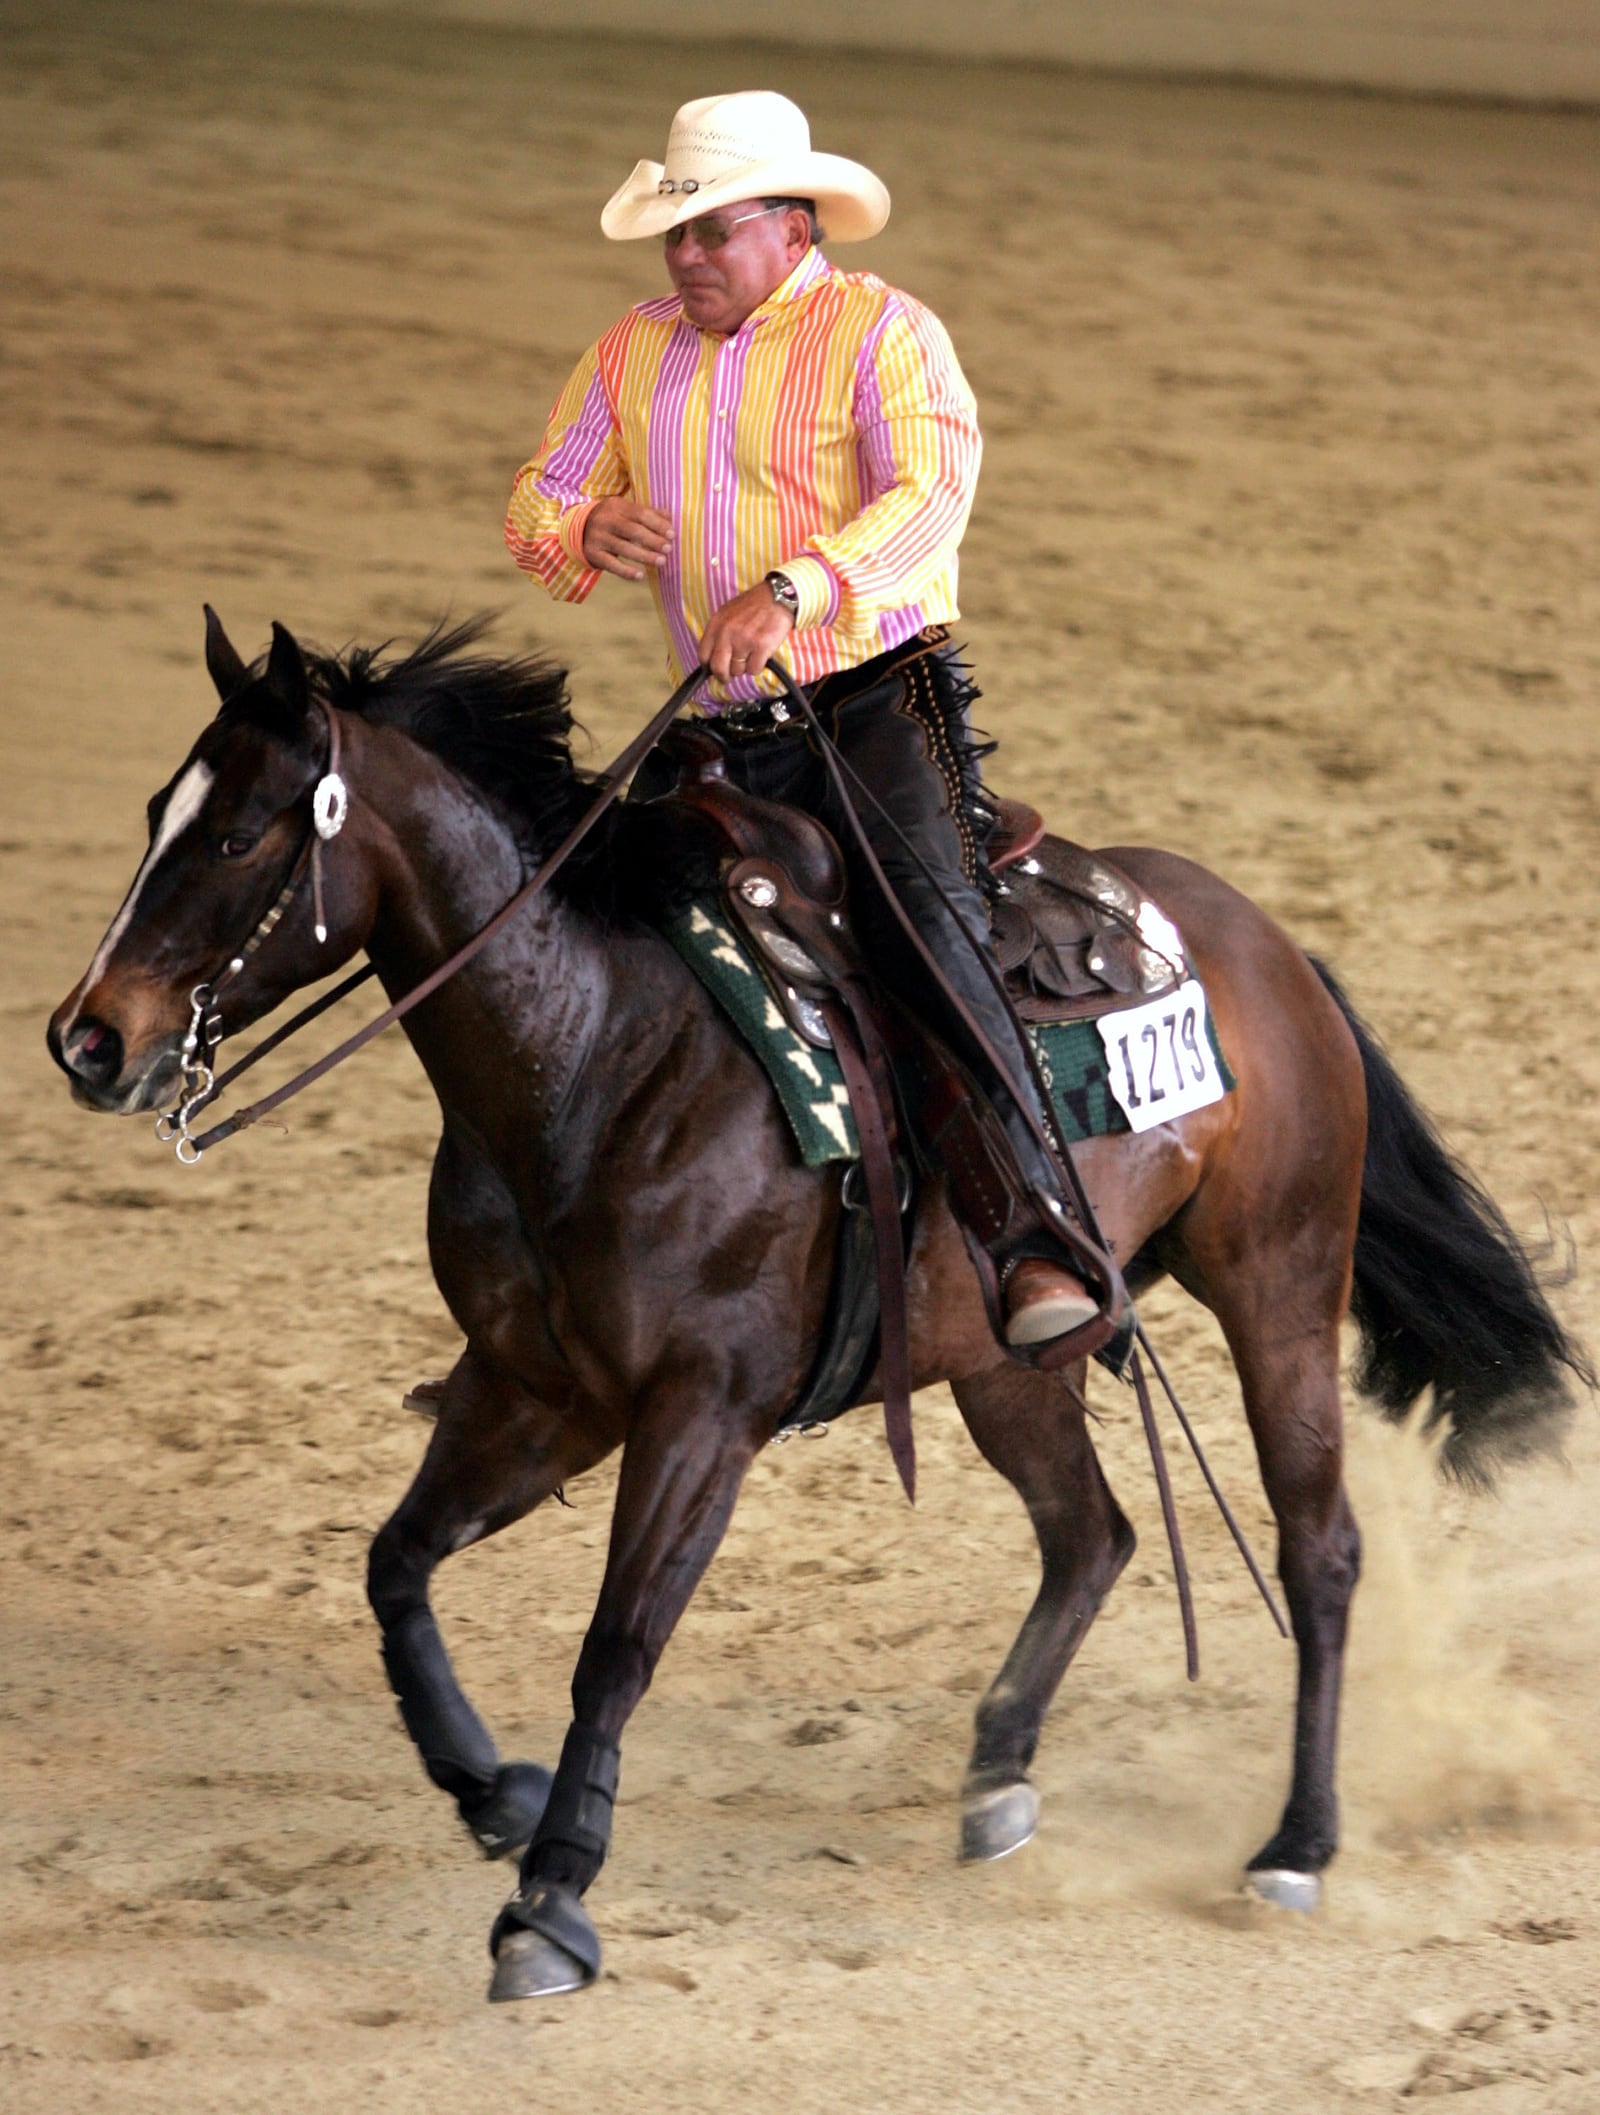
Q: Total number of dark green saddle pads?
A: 1